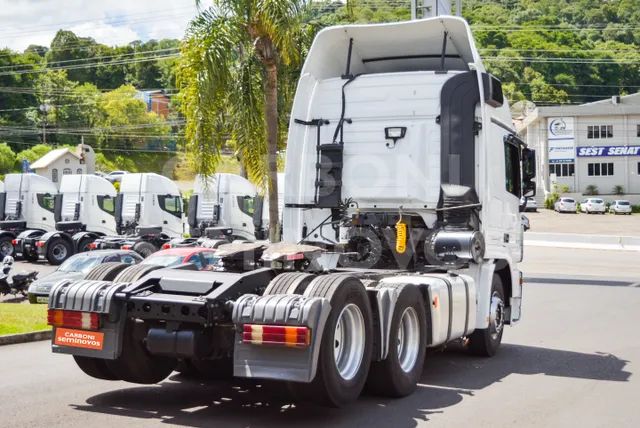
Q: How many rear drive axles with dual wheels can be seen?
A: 2